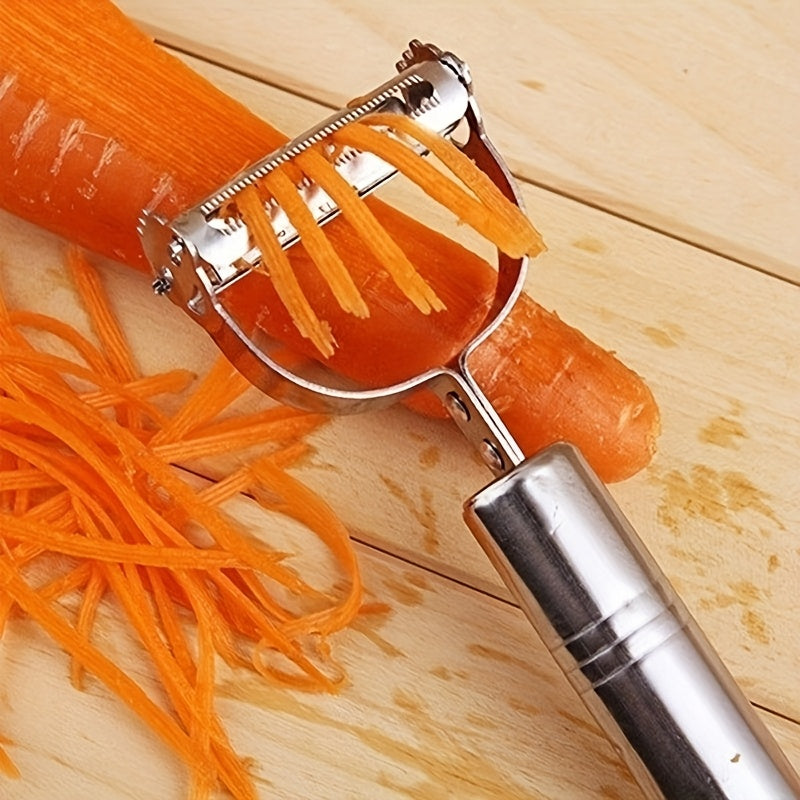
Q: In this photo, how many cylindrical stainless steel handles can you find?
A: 1